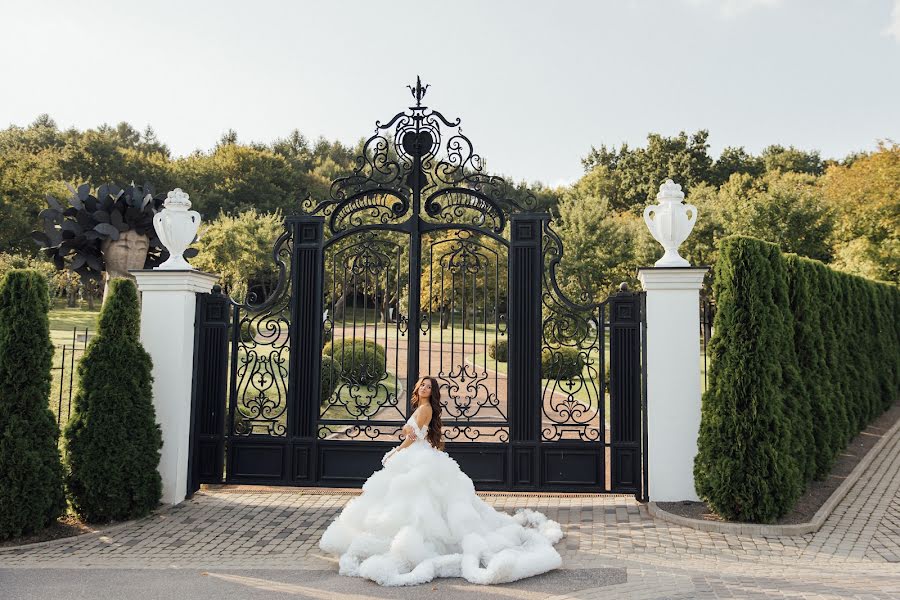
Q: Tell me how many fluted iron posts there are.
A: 4